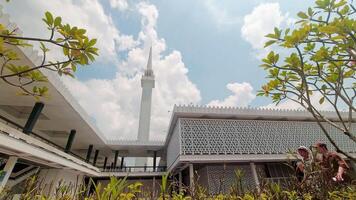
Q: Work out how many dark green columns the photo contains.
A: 8